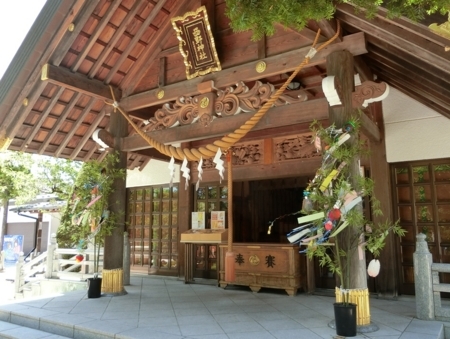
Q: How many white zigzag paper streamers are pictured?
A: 4